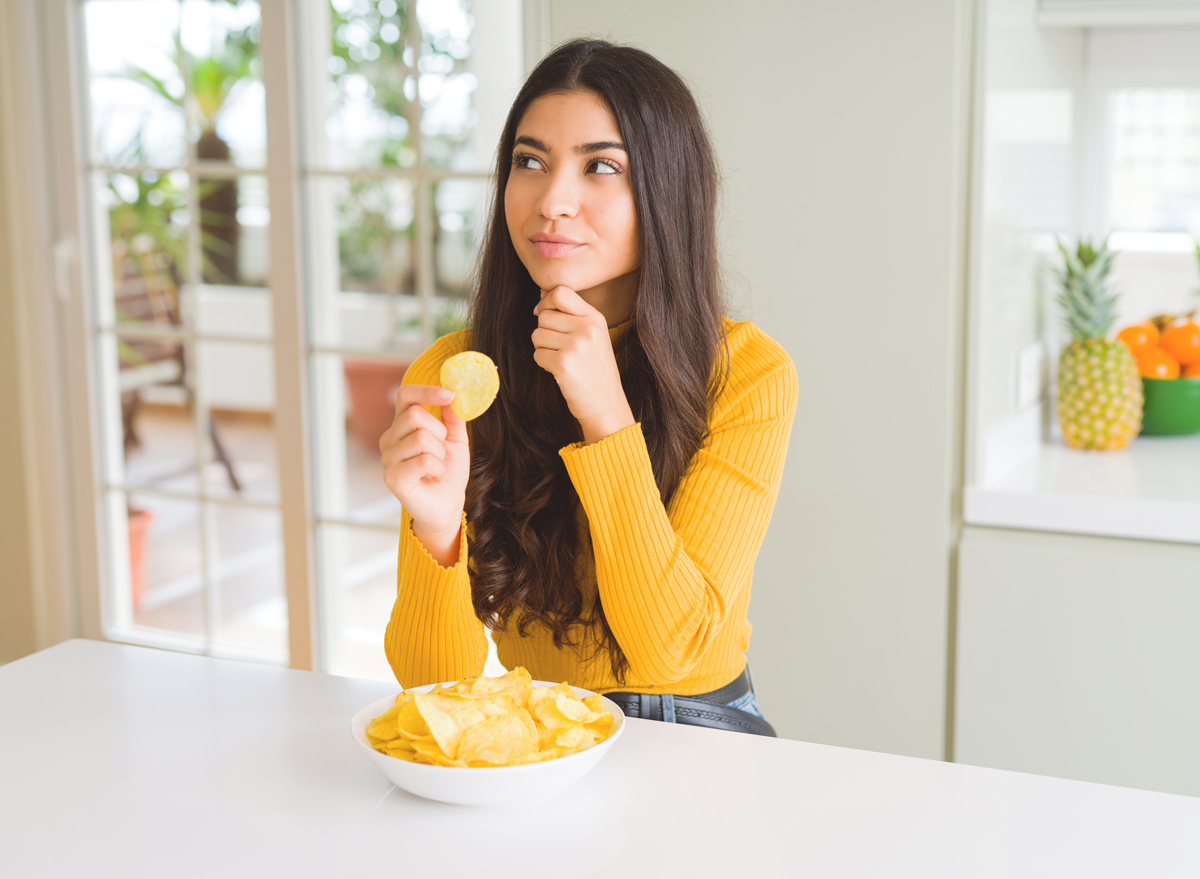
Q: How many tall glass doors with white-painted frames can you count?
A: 2